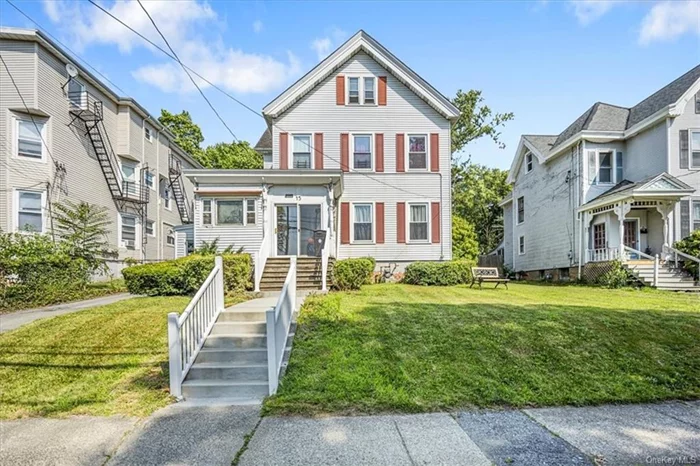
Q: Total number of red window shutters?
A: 12